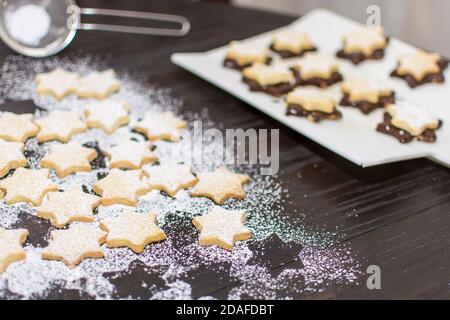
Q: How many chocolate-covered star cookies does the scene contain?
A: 9